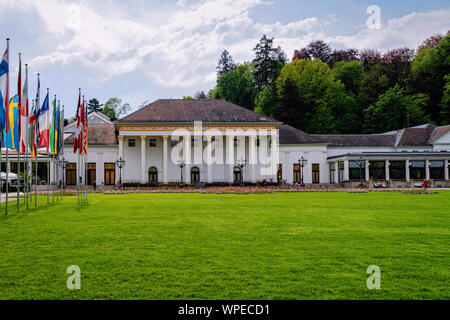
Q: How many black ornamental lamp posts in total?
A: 6